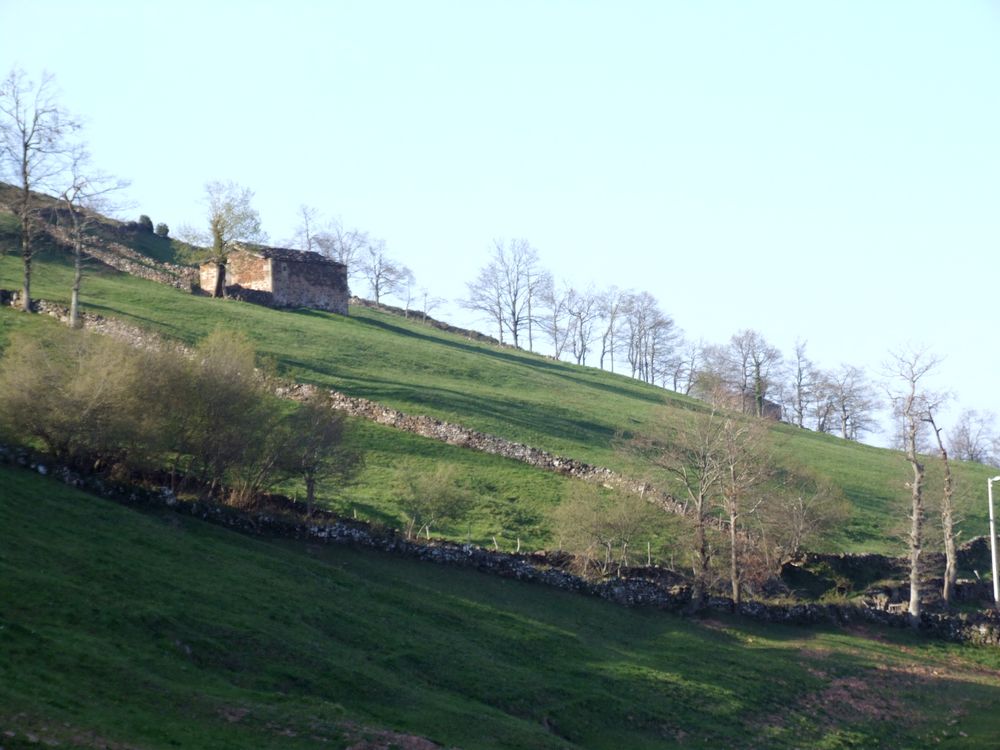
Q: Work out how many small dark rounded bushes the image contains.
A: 2